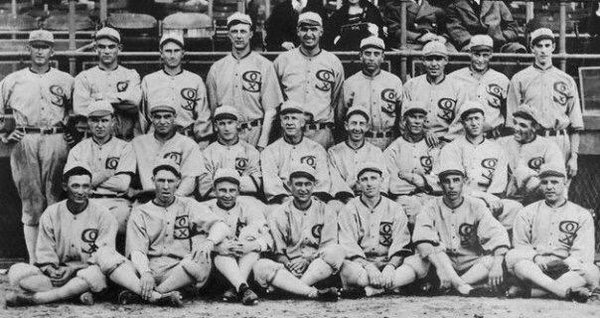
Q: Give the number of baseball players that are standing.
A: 9